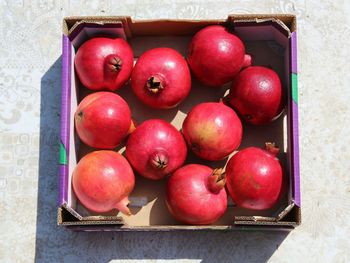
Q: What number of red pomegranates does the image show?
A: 10